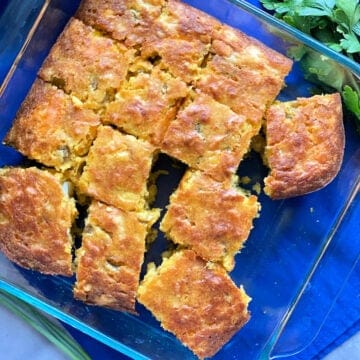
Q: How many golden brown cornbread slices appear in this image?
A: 13